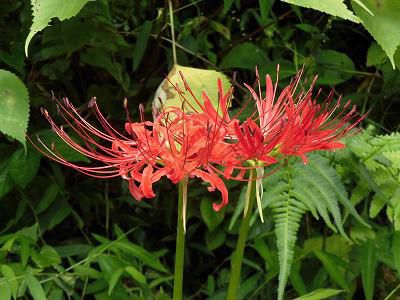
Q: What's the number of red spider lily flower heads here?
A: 2